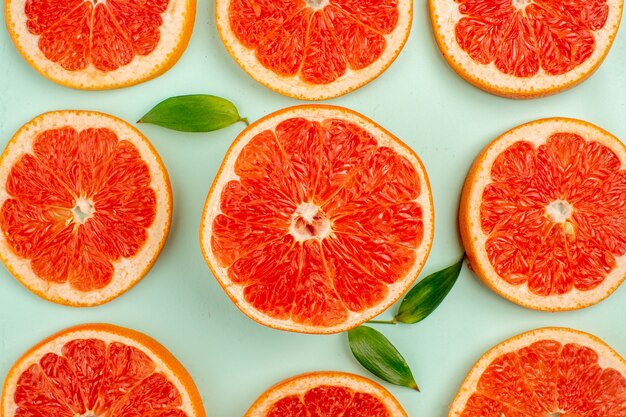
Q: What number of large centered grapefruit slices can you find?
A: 1